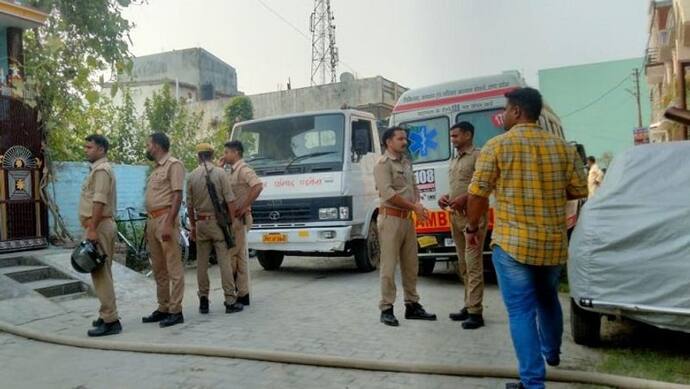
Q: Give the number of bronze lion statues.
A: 0